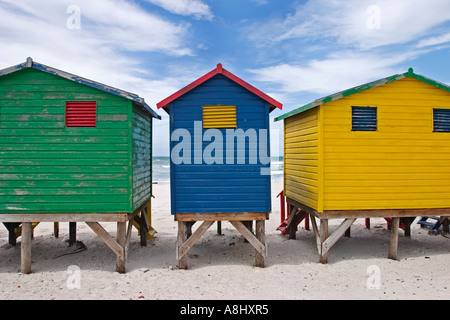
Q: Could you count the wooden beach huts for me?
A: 3